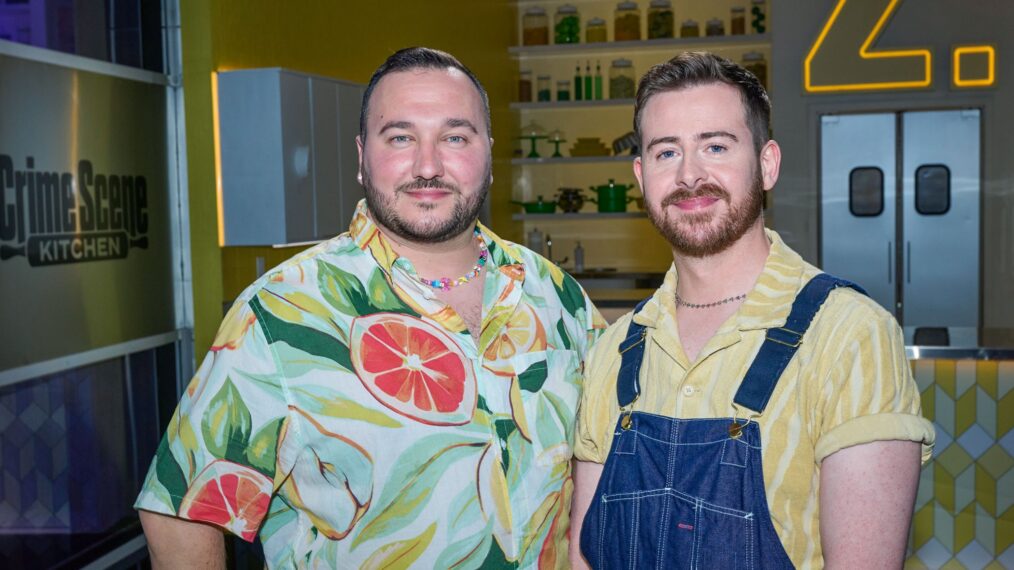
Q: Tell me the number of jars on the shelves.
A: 14